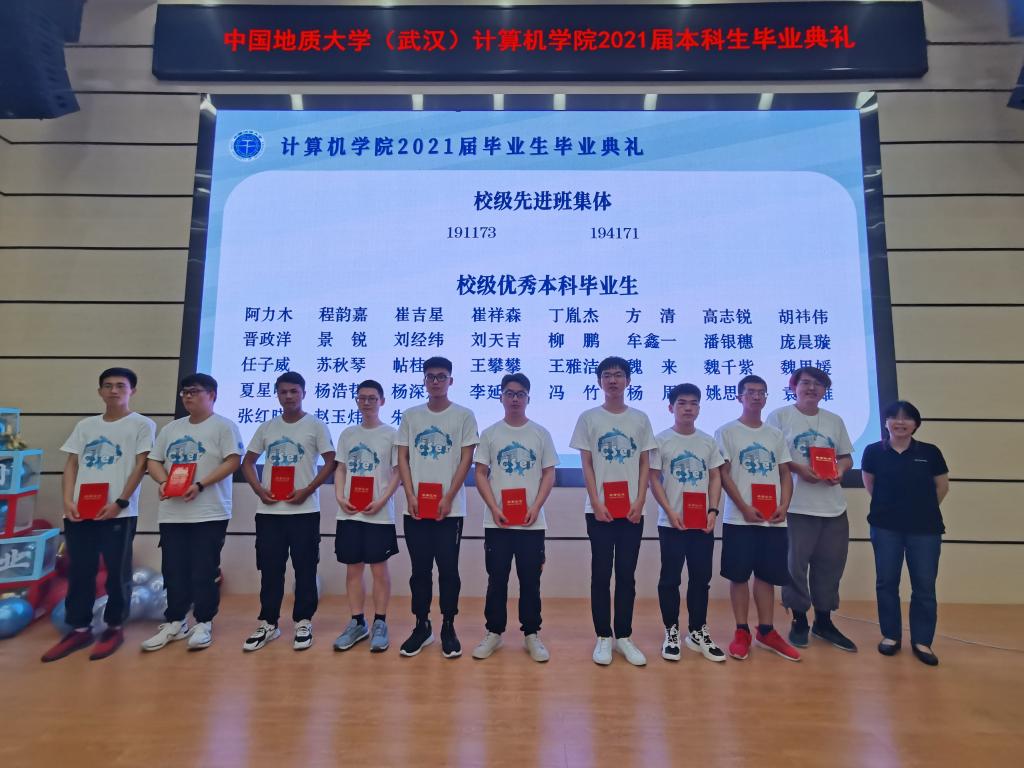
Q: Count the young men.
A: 10